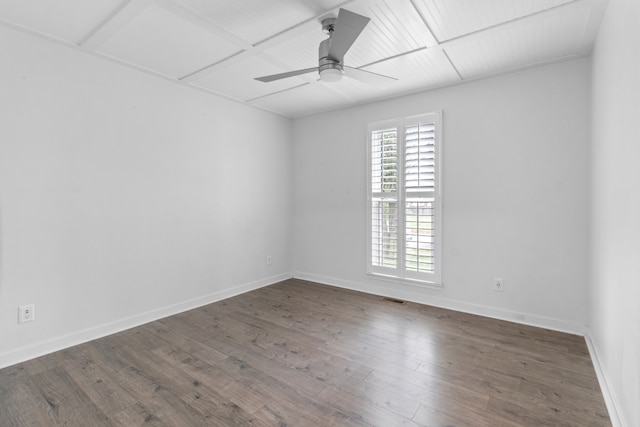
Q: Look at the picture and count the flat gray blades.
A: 3